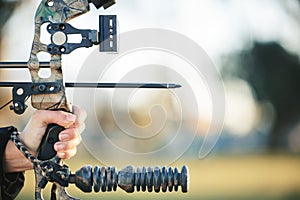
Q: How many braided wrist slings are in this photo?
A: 1